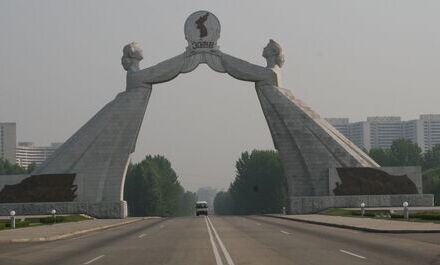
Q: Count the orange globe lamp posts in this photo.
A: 0